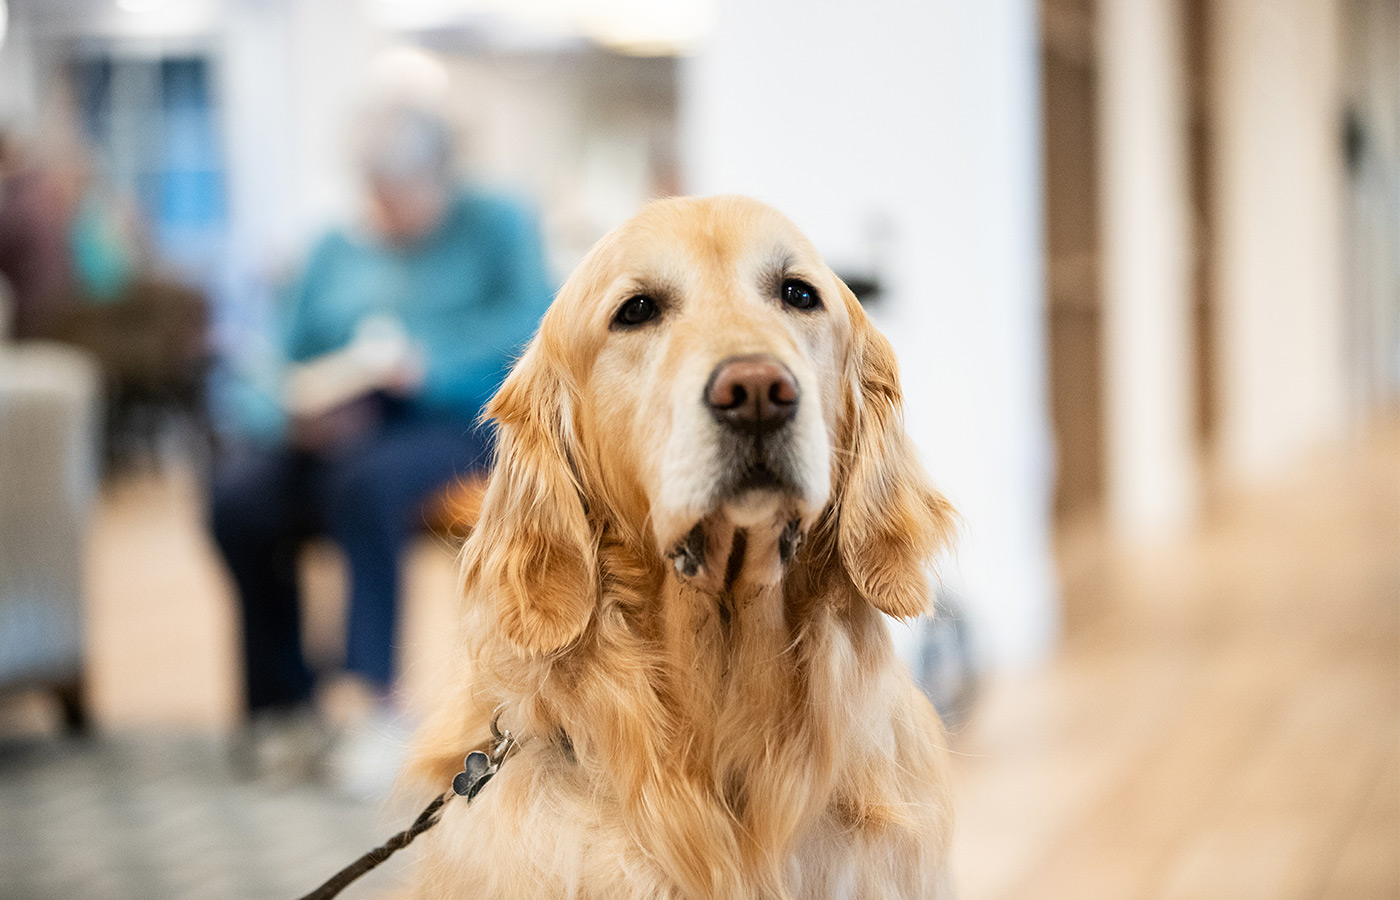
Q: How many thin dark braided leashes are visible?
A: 1